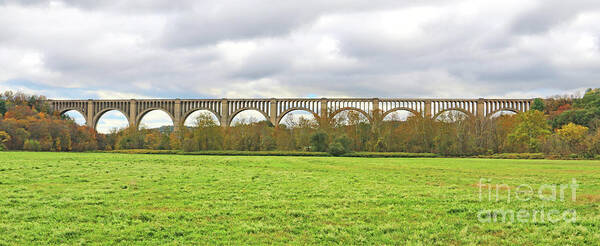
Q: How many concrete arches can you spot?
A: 10